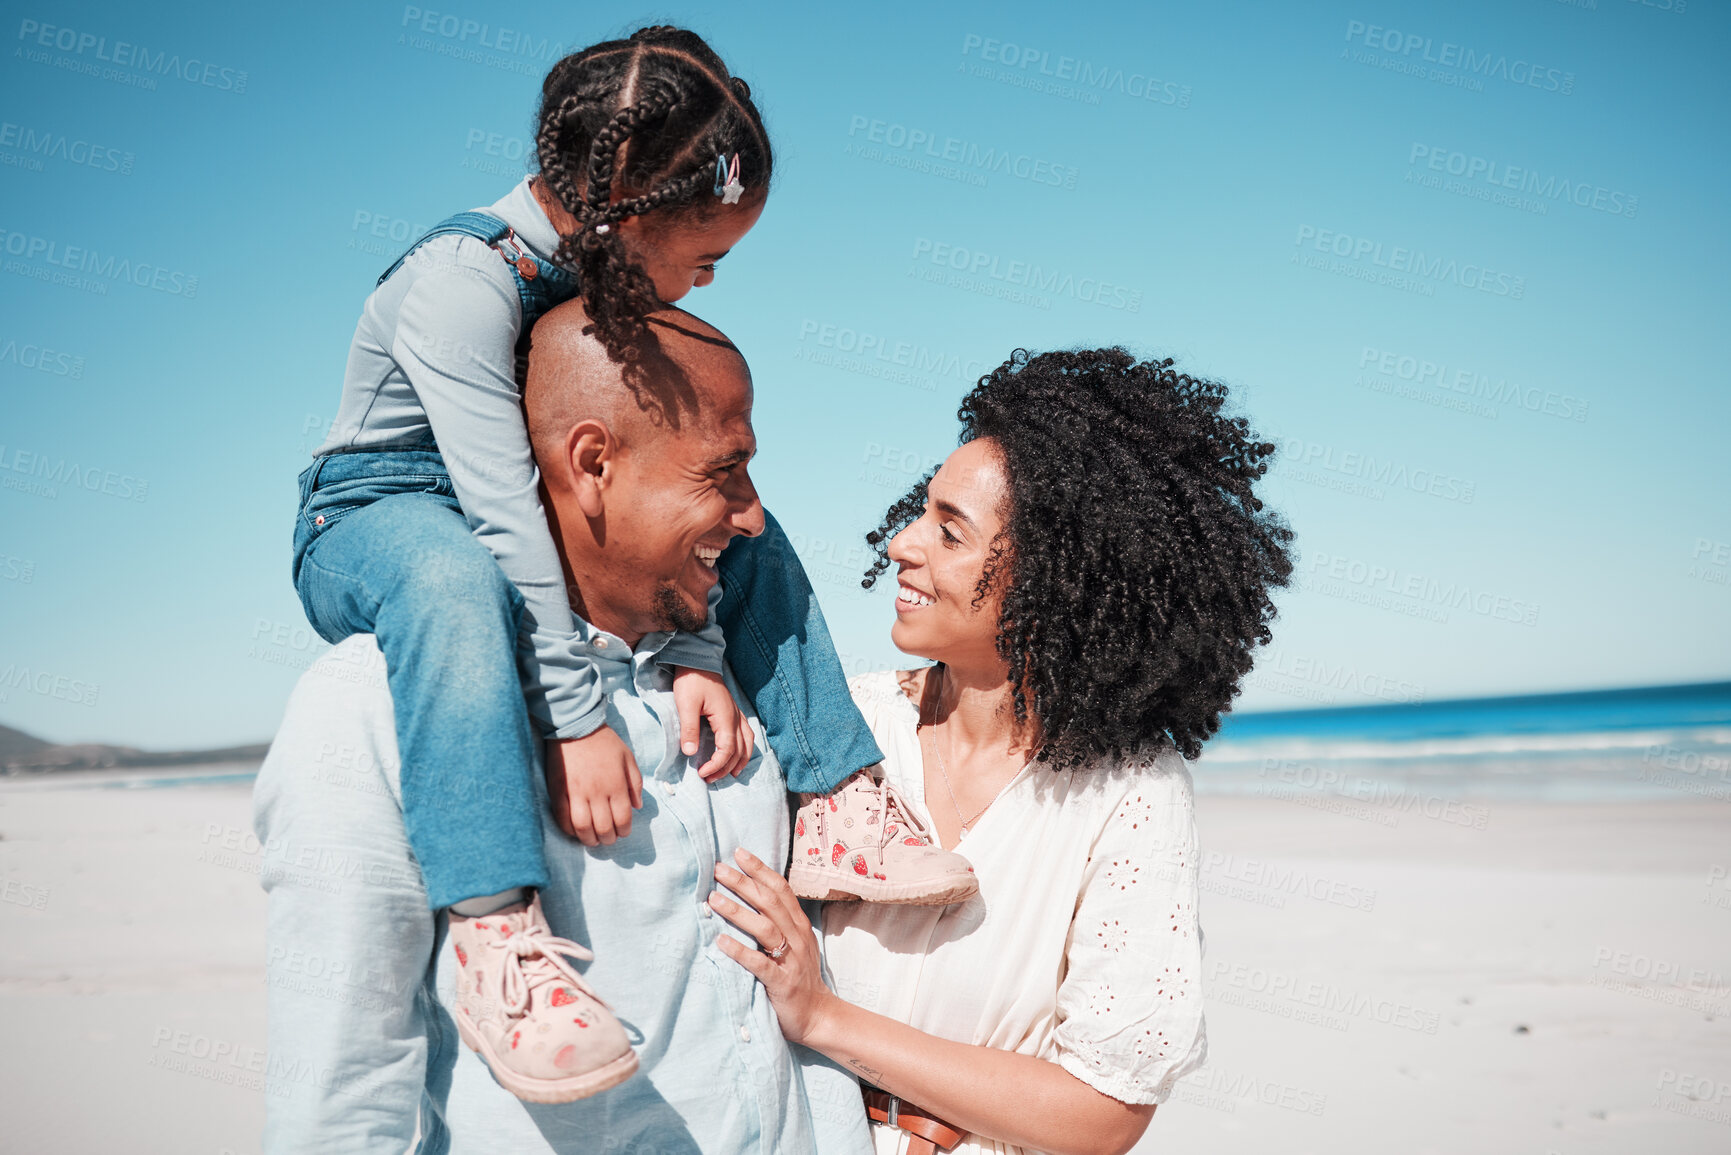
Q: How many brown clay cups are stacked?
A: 0